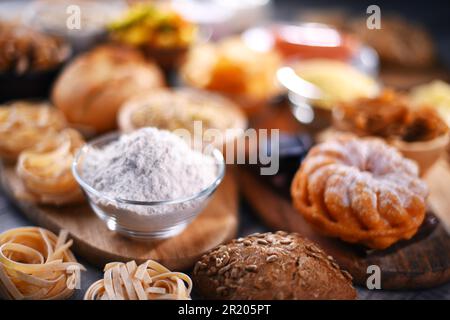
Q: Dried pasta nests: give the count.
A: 4